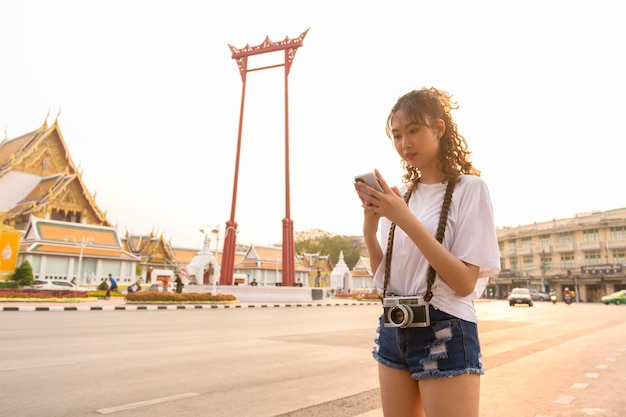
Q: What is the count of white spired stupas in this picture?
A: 2